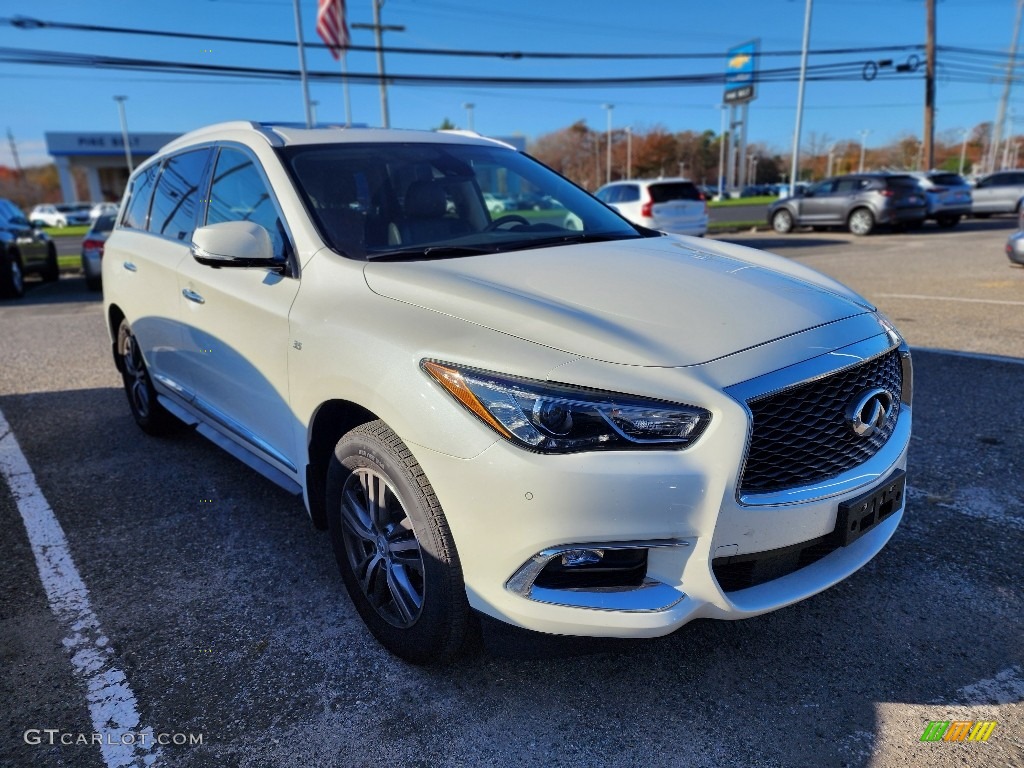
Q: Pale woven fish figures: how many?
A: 0